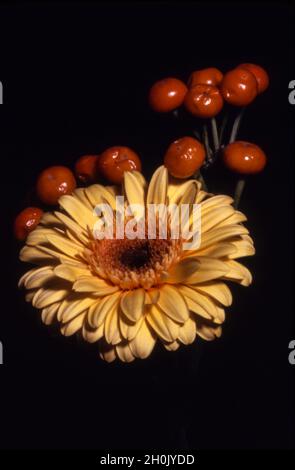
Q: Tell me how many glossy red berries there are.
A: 11